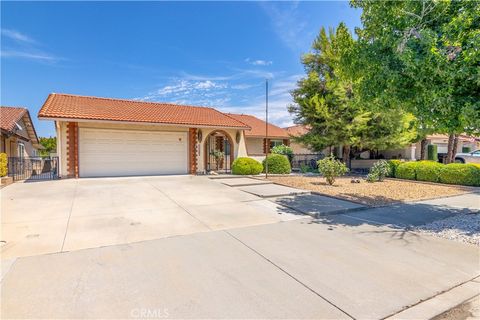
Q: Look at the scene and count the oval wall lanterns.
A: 2